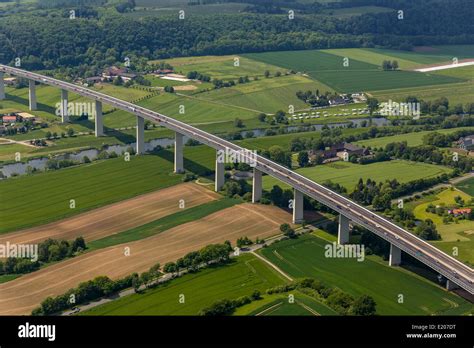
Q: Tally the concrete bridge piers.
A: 12